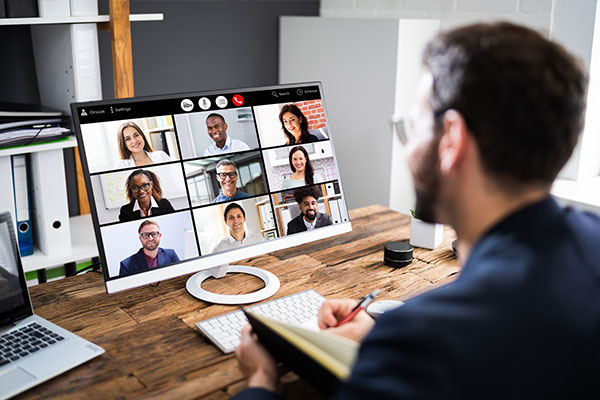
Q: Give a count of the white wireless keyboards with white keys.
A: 1